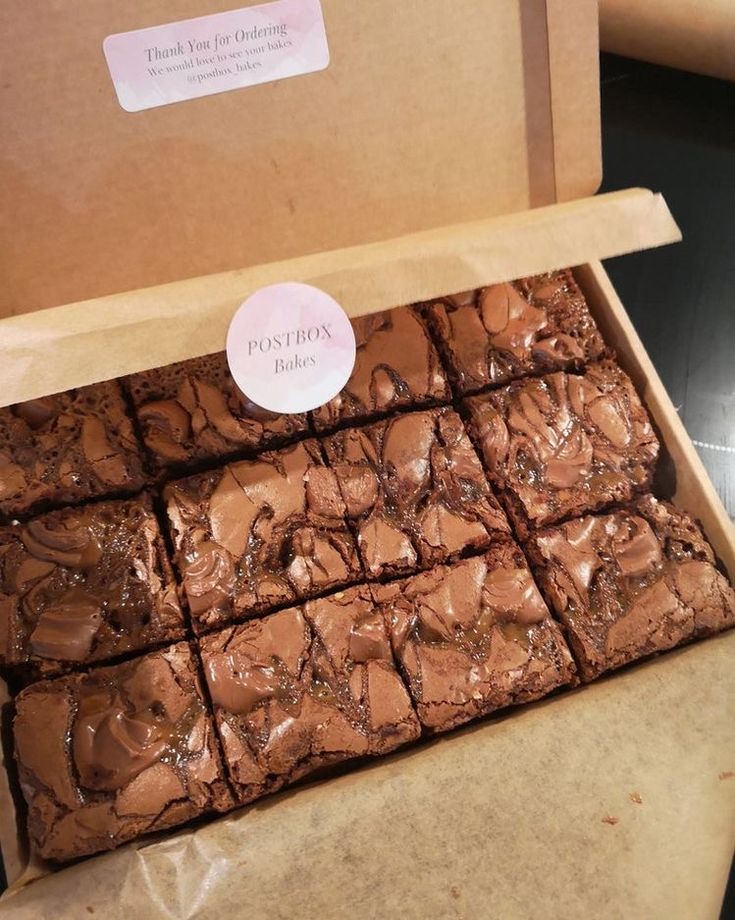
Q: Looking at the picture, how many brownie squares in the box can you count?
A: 12